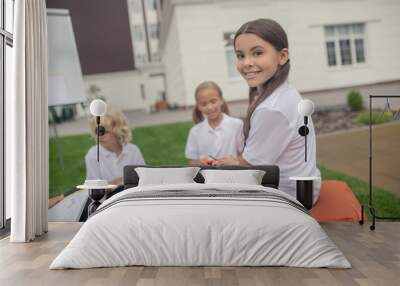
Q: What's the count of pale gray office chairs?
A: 0